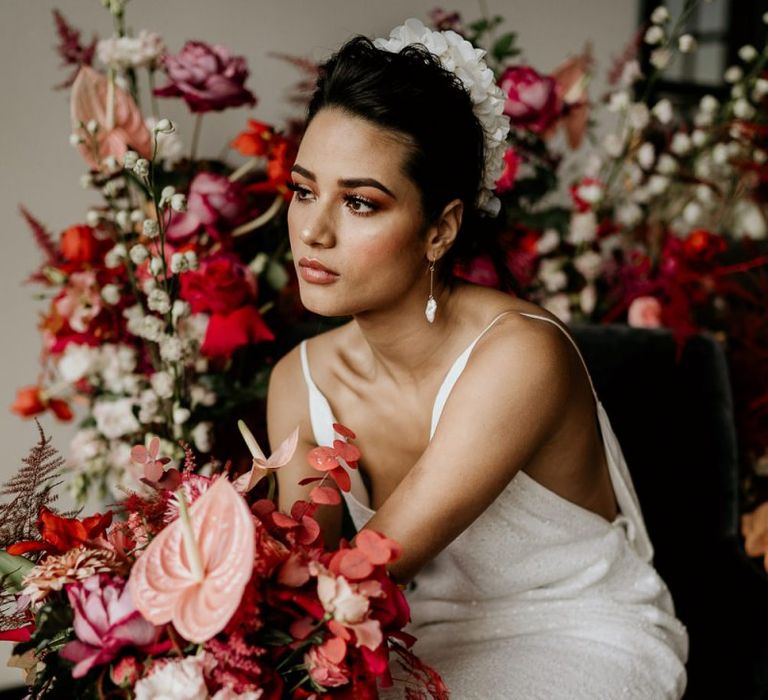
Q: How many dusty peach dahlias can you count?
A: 1